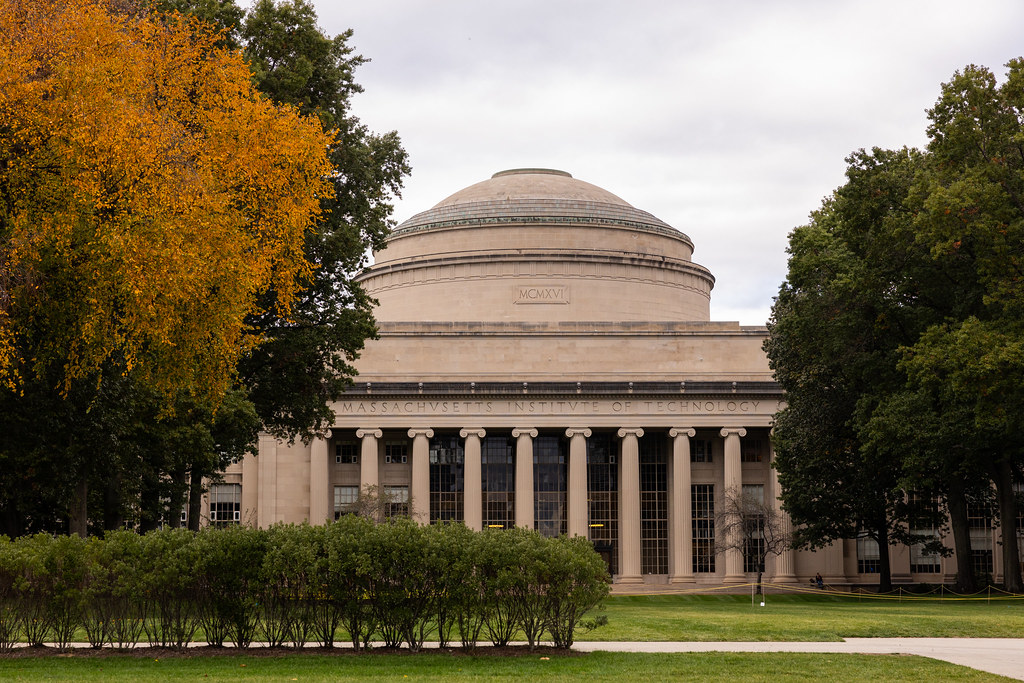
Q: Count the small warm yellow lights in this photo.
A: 2